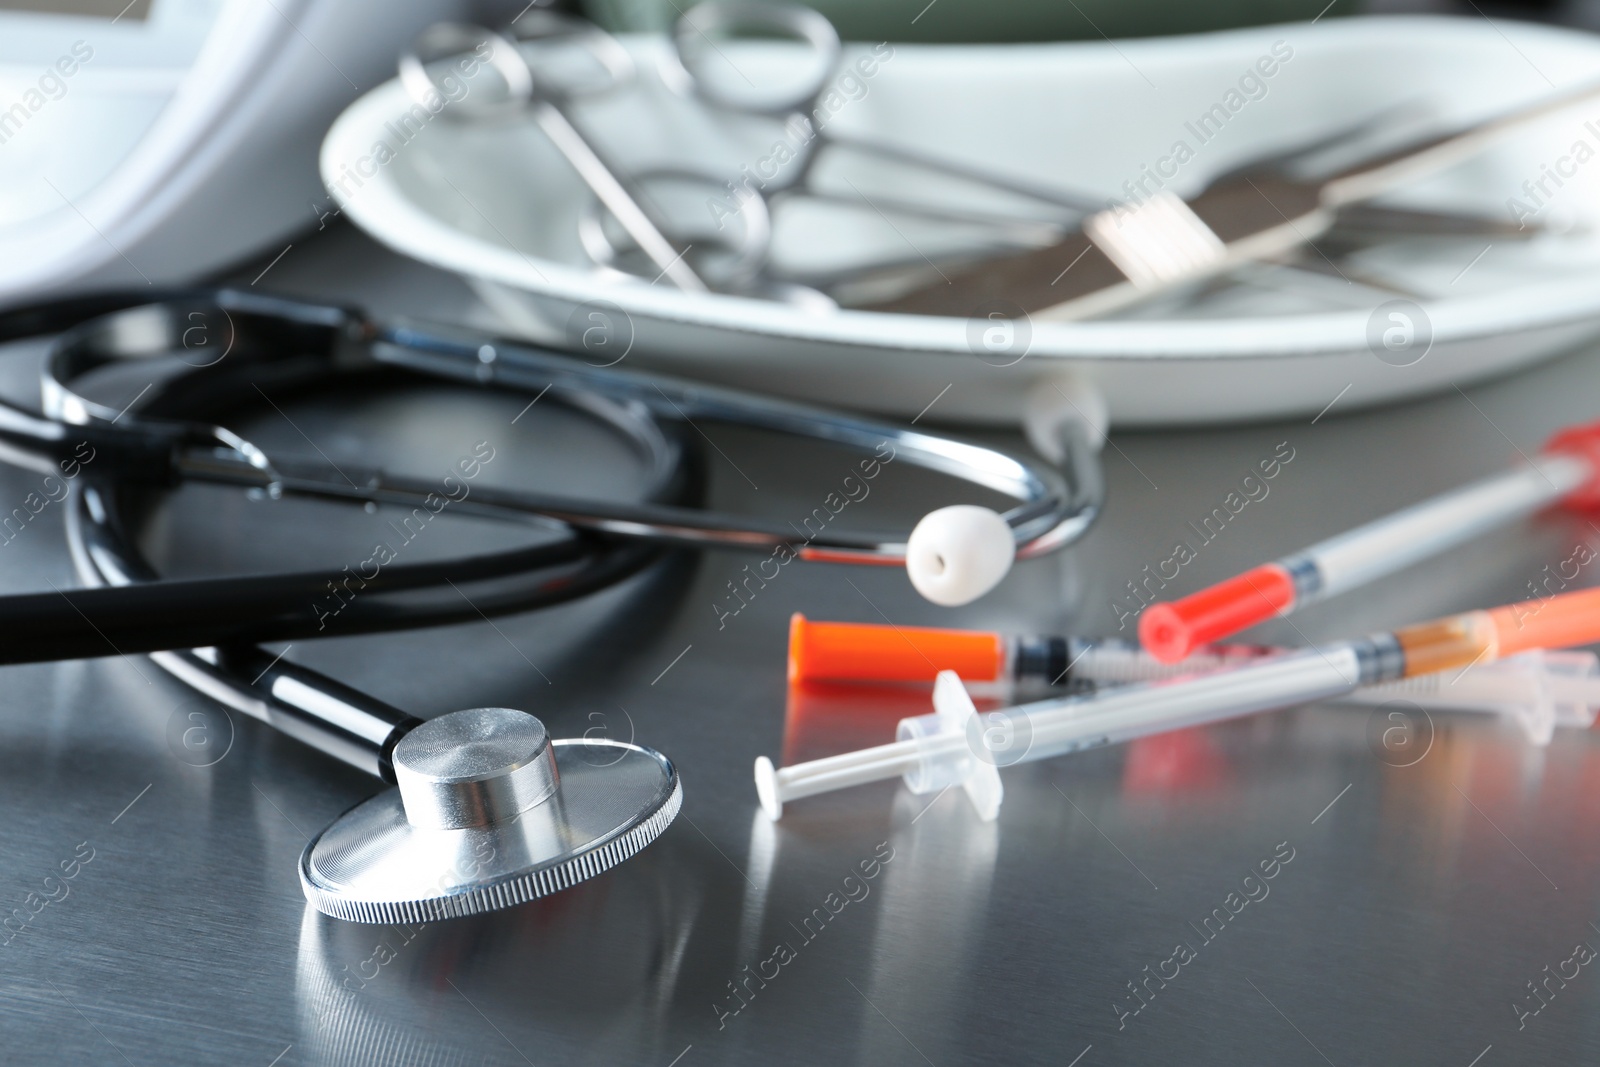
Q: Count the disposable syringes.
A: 3